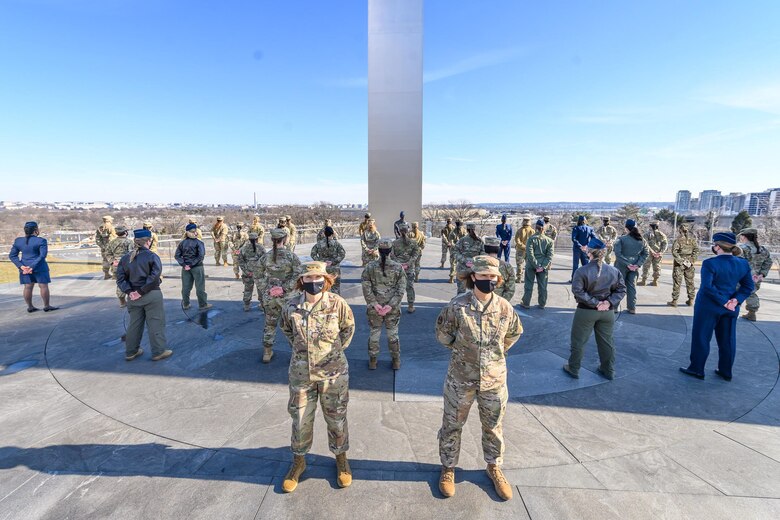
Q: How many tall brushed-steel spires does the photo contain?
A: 1